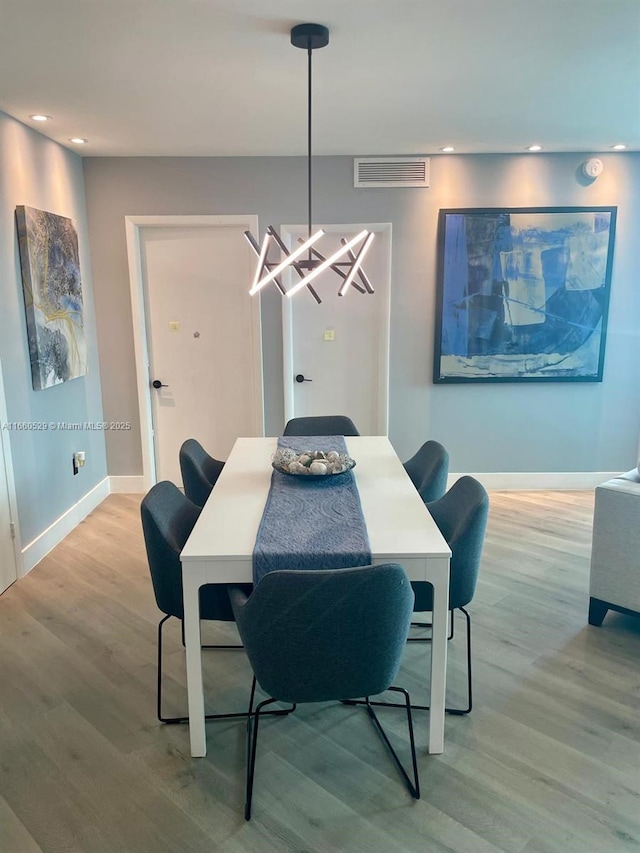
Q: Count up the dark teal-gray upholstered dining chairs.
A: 6